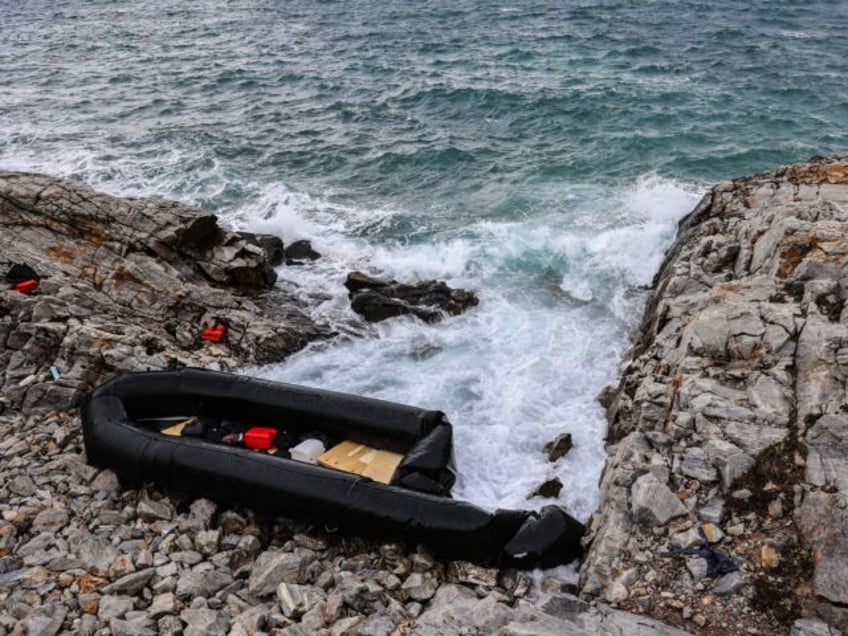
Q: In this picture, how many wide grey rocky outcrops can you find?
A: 2